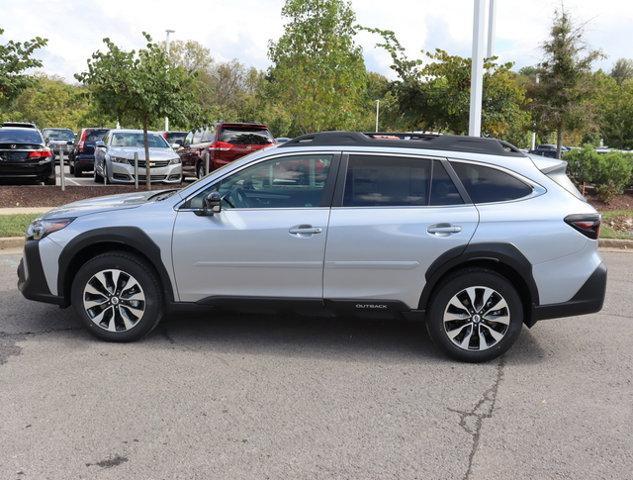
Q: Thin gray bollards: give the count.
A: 3